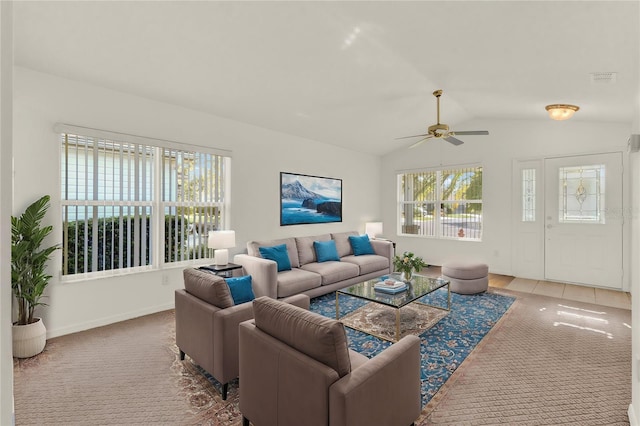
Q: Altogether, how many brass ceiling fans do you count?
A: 1